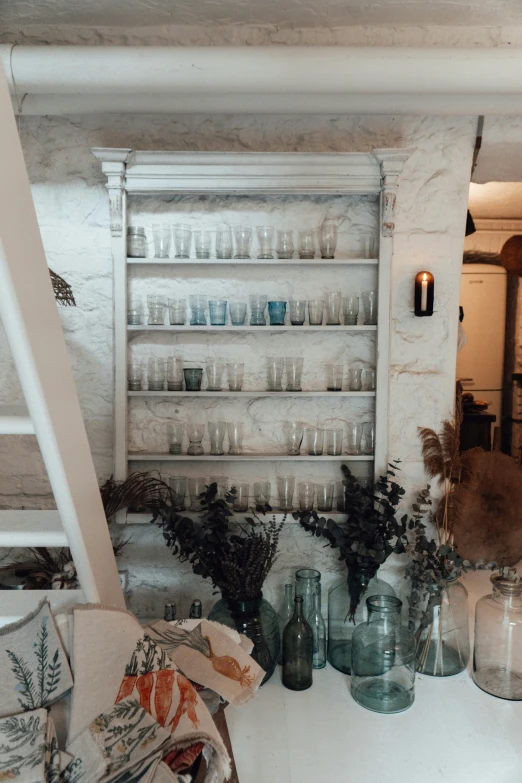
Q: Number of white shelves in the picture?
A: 5